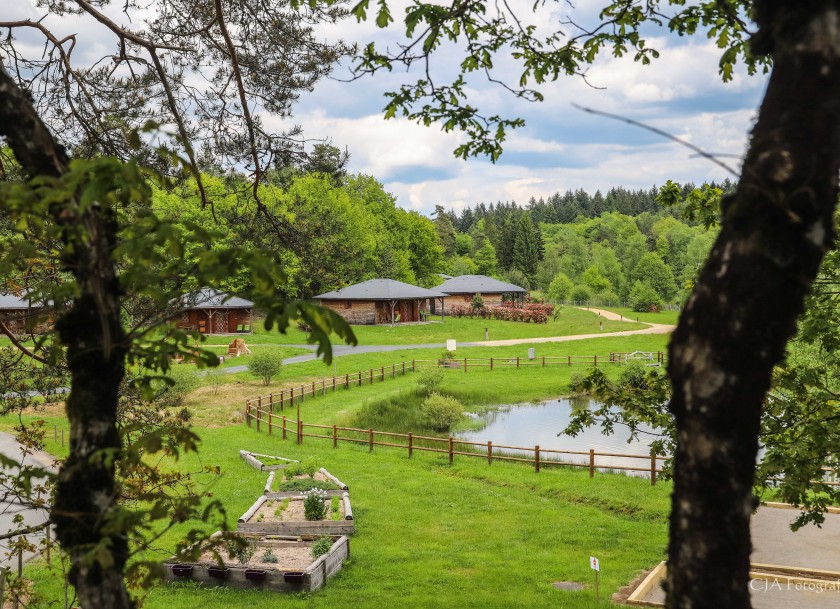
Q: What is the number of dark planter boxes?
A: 4